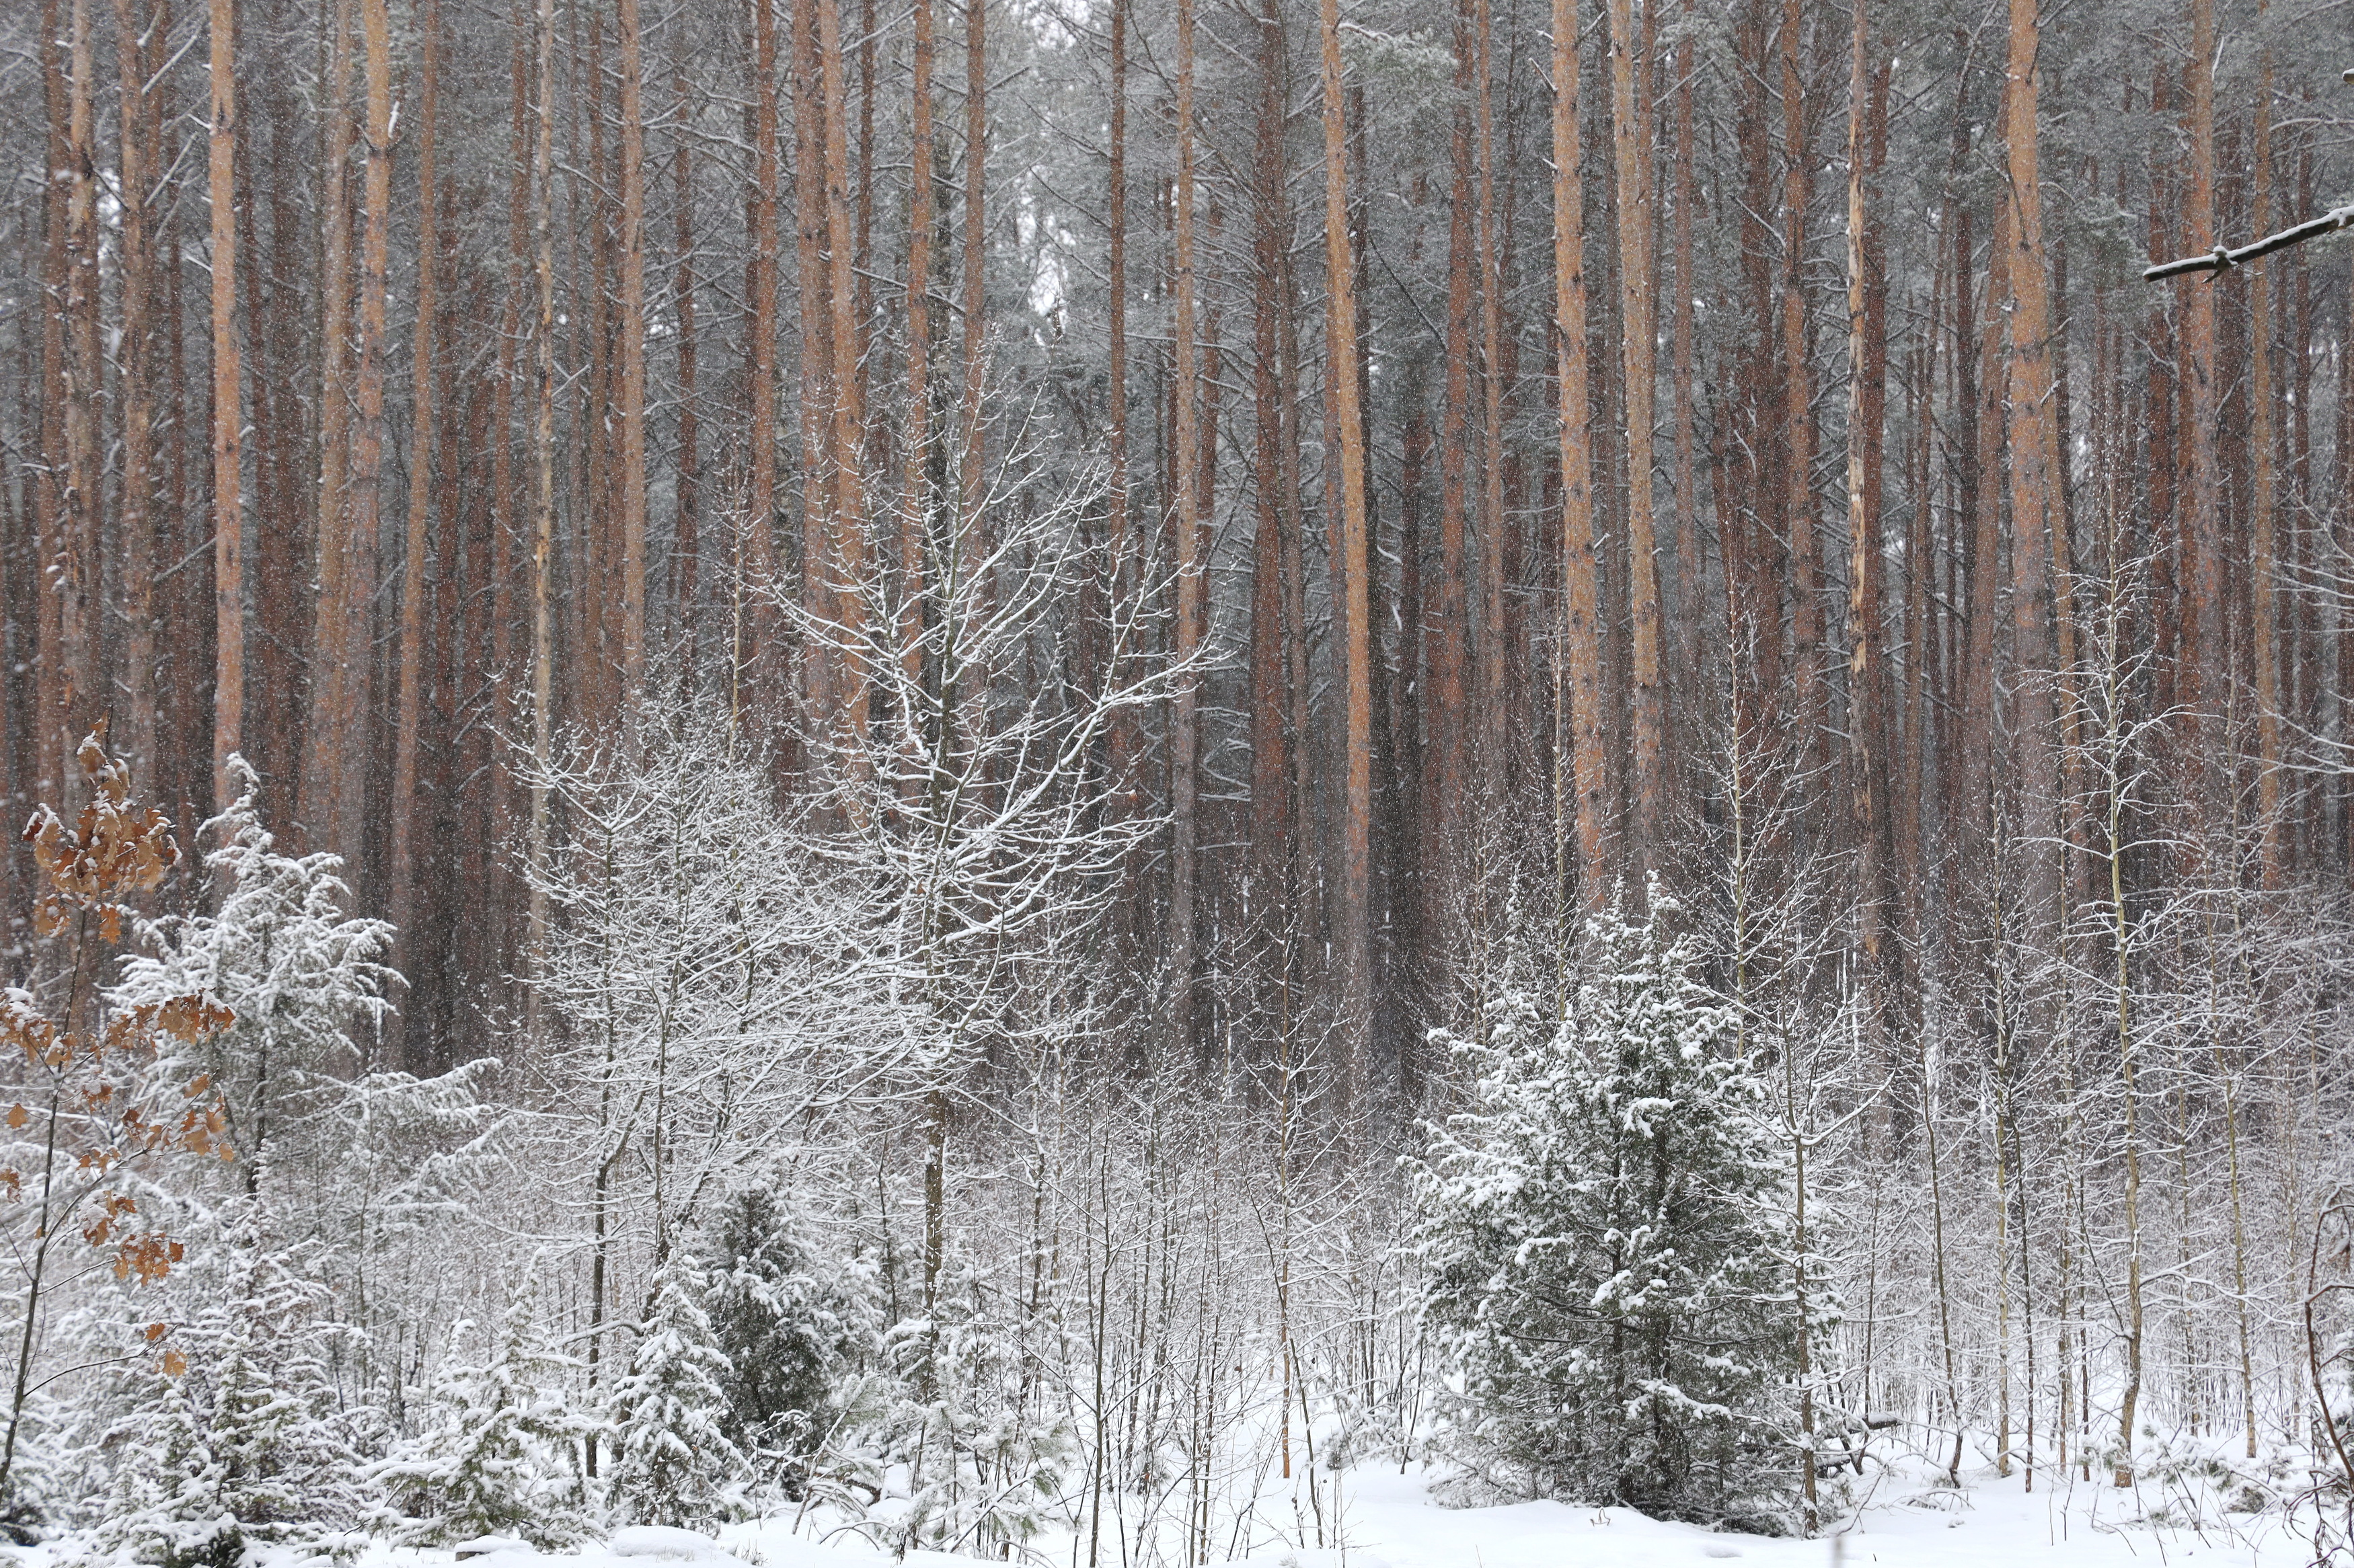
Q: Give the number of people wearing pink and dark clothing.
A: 0